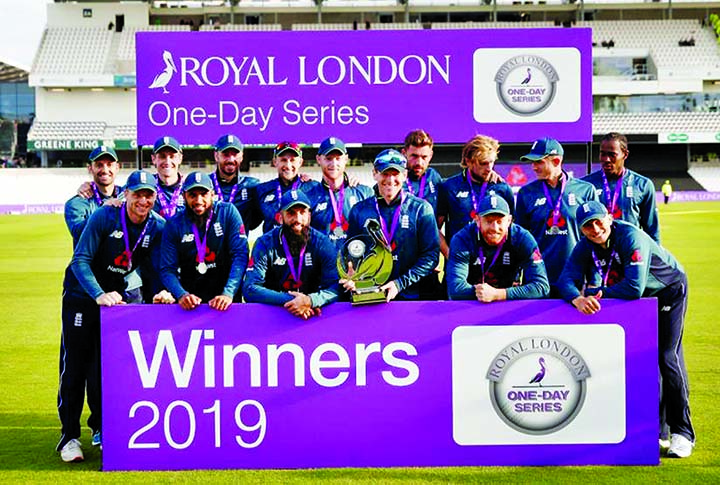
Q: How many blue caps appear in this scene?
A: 12